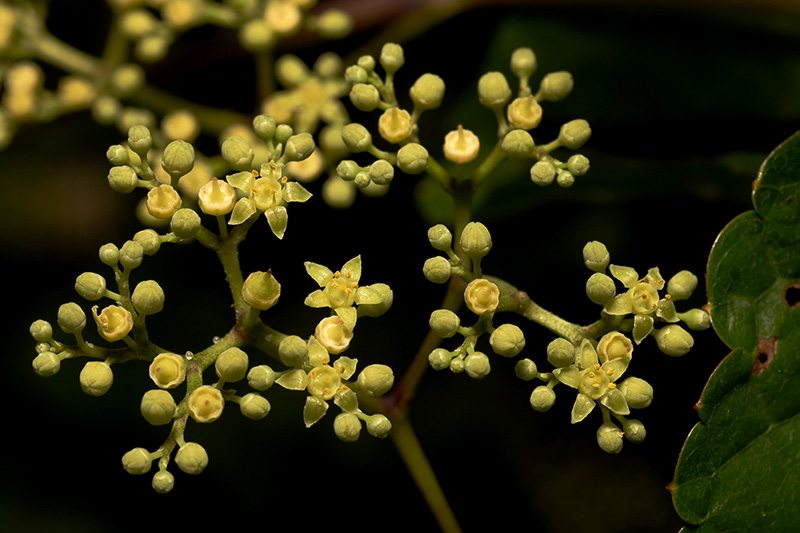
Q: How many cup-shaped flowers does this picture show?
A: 12